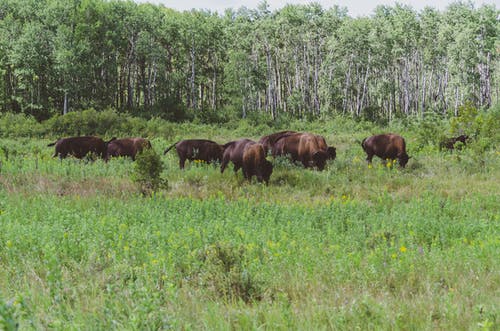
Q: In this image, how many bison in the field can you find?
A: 8